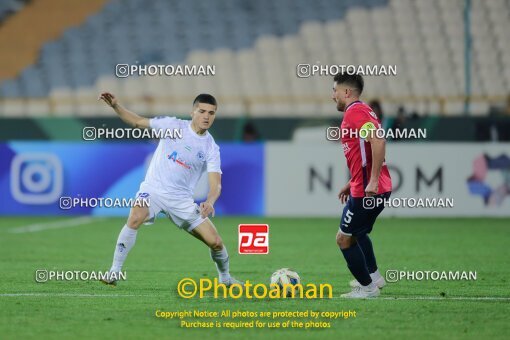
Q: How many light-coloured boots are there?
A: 4